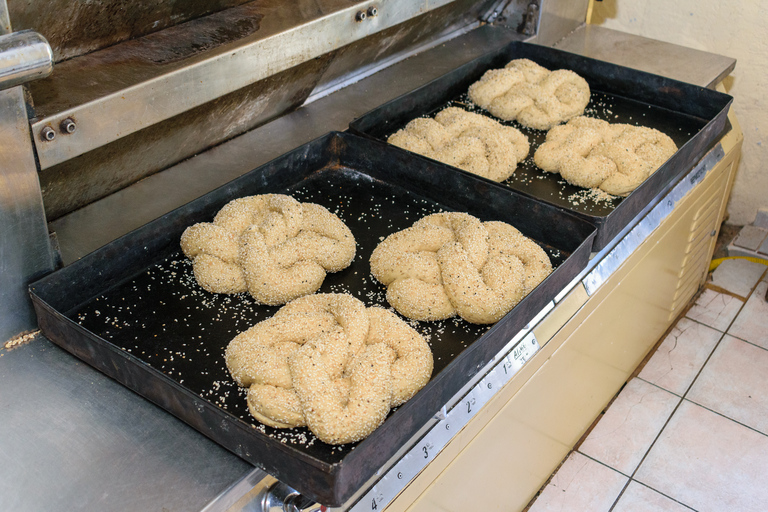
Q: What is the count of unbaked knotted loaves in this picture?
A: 6